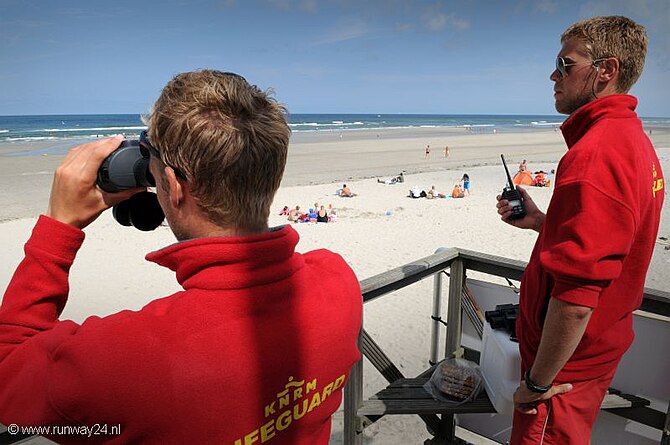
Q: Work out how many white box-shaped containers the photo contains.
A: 1